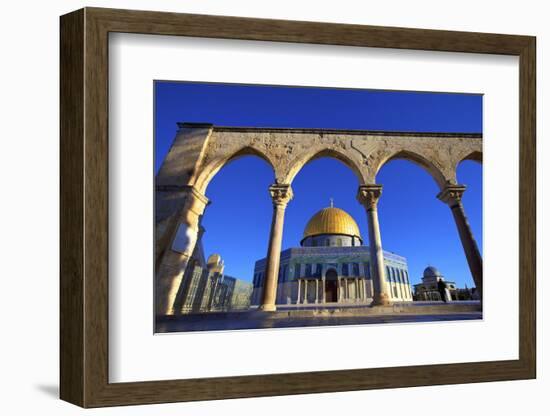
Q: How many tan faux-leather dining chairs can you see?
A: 0